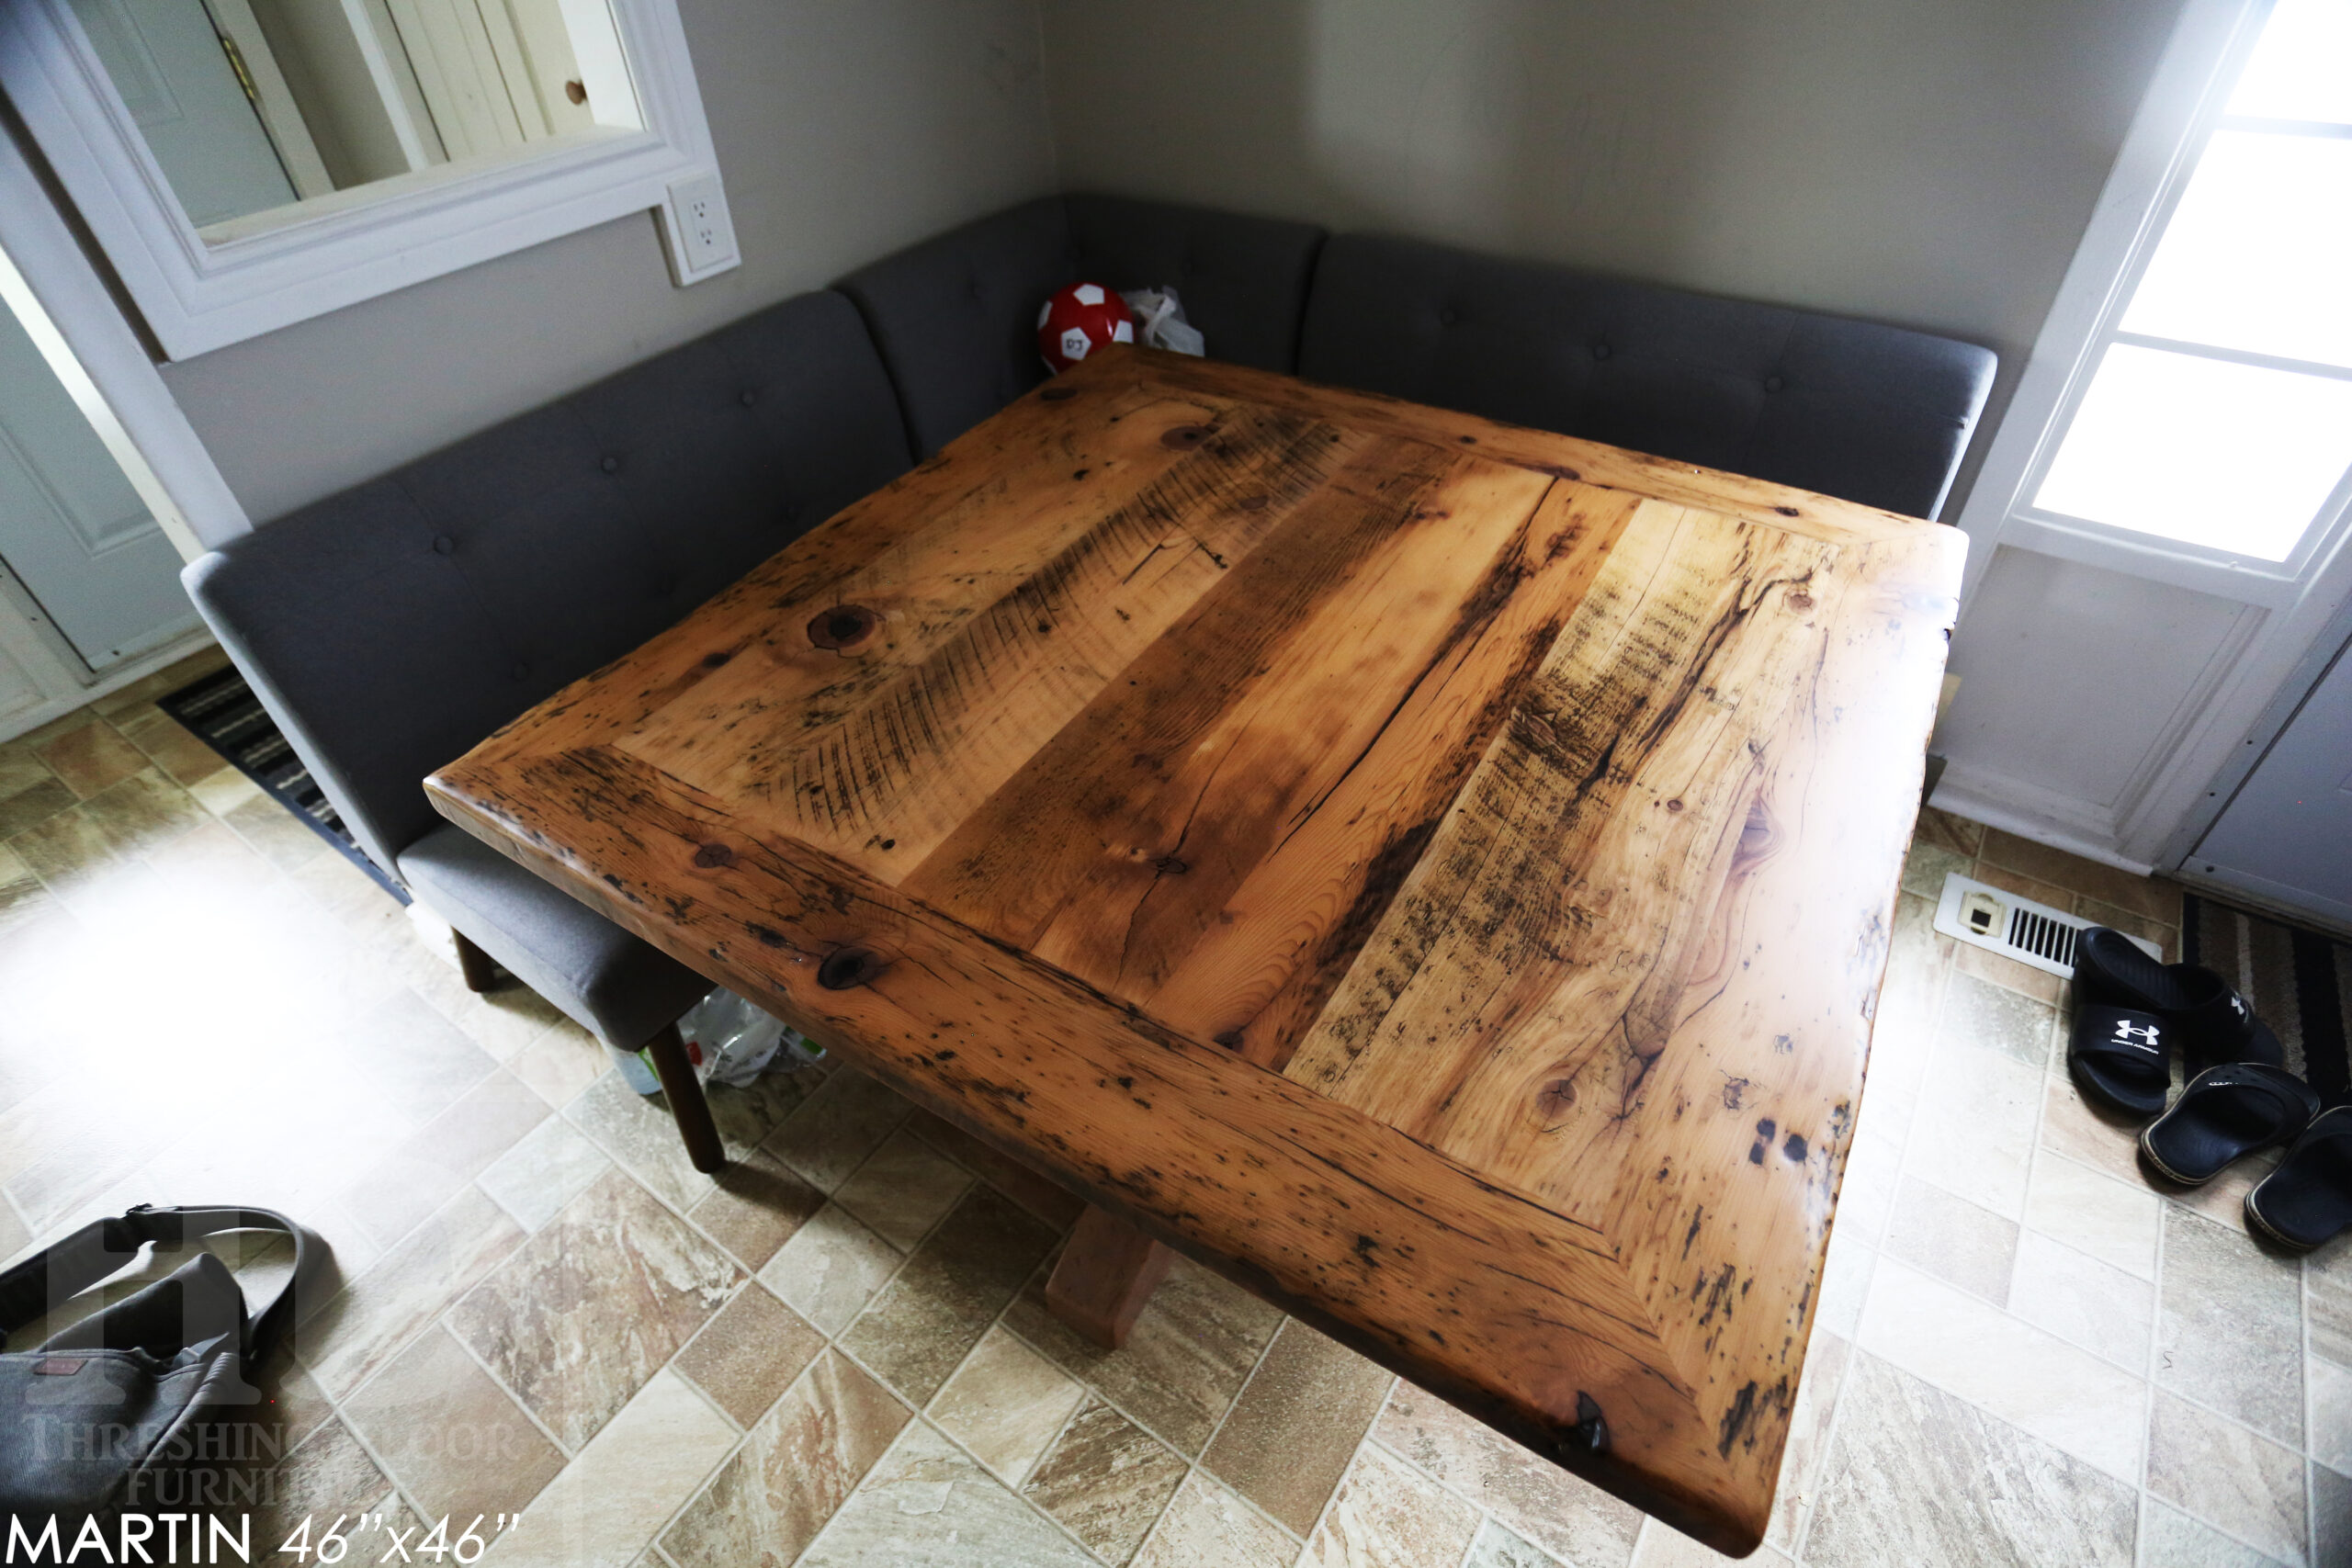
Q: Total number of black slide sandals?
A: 4